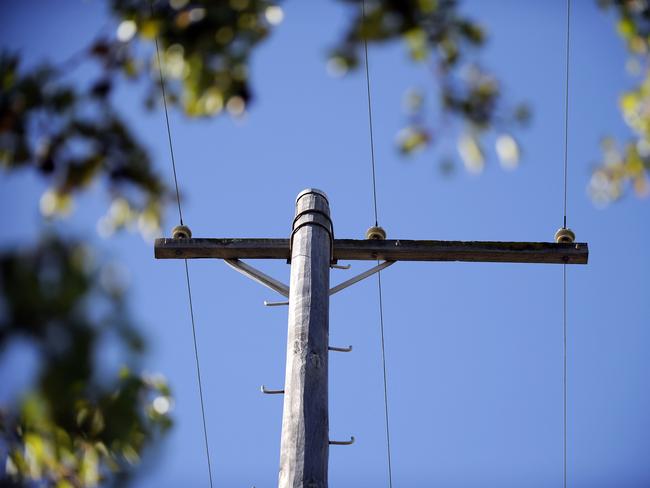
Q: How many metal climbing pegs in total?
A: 5